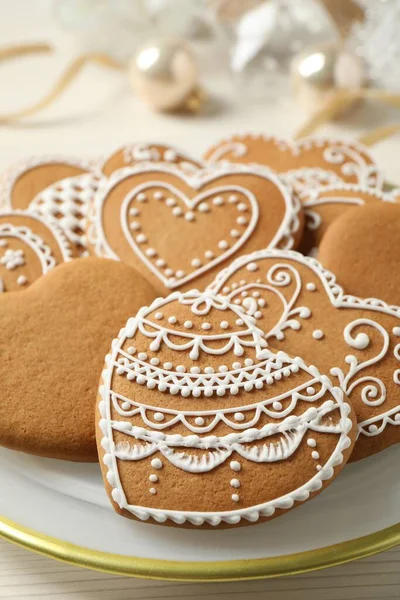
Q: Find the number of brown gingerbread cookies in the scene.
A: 10